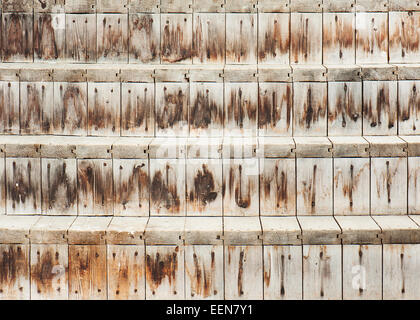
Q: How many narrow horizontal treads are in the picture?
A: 4